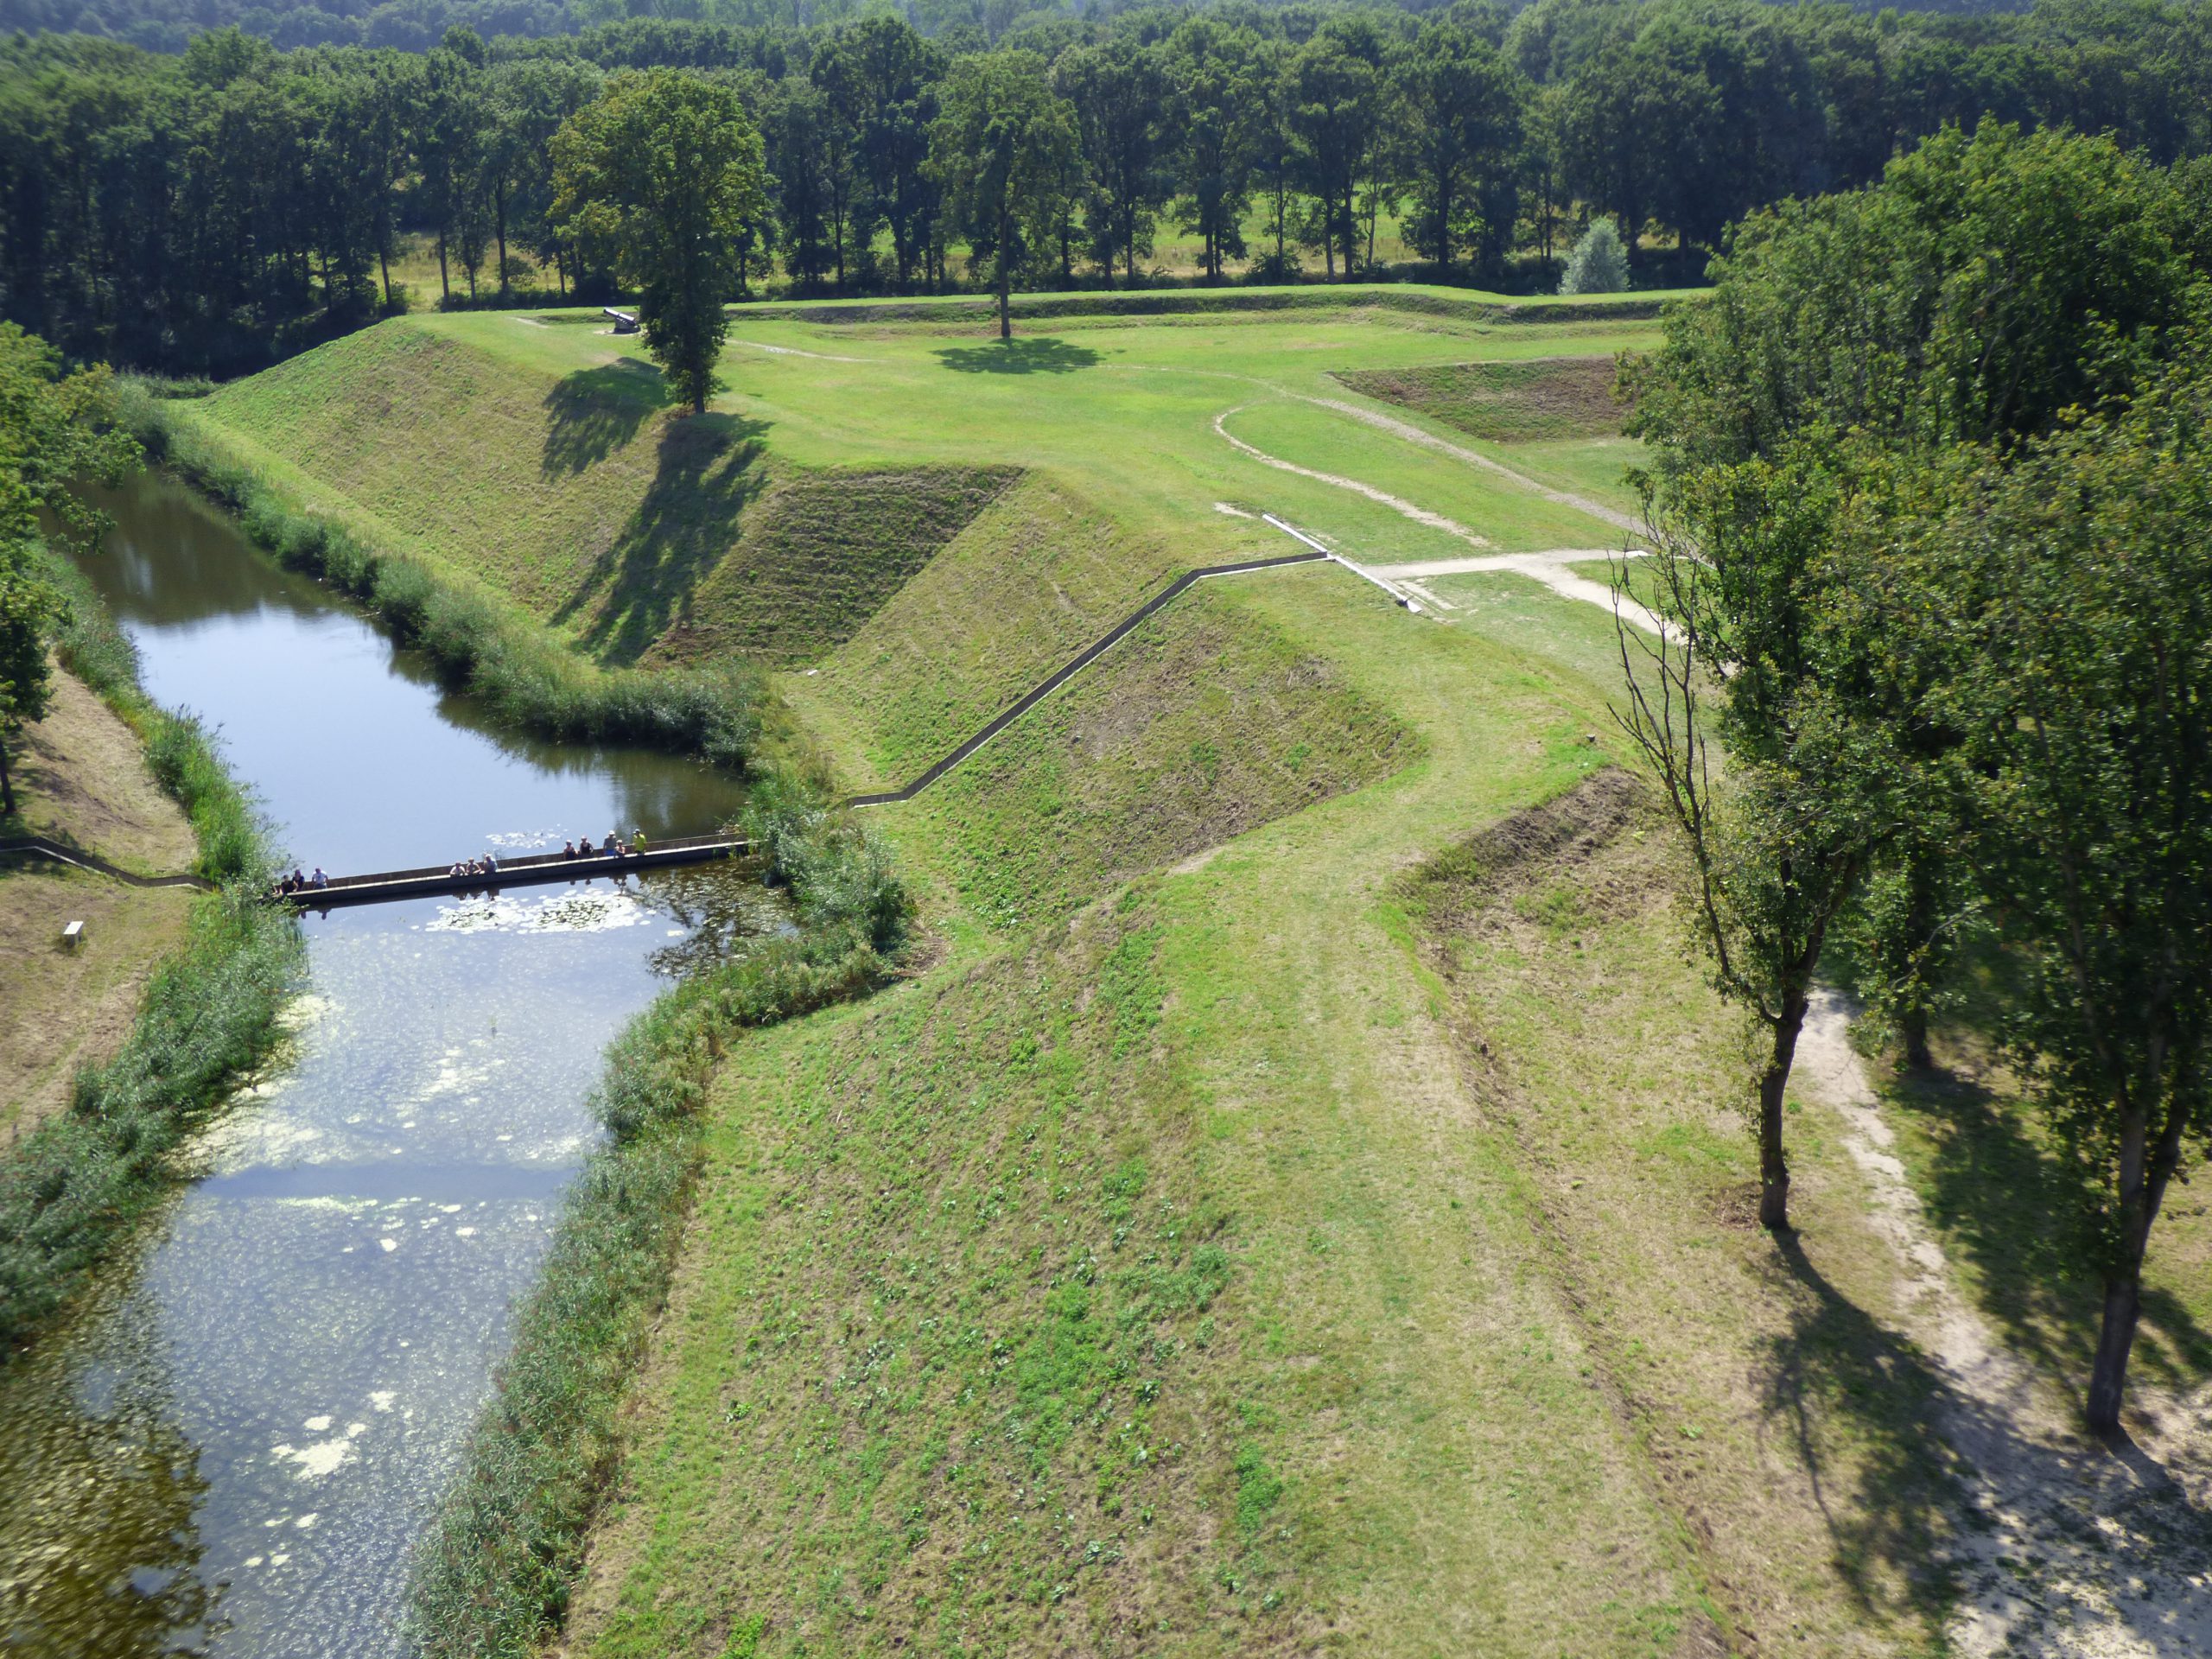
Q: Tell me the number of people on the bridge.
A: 11